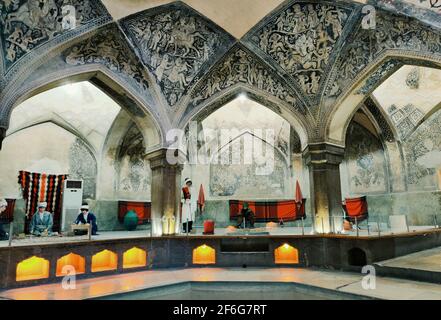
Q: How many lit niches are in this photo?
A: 6